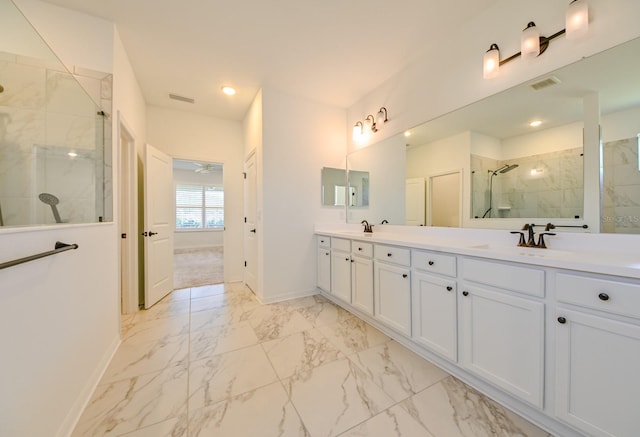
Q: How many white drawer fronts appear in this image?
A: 7